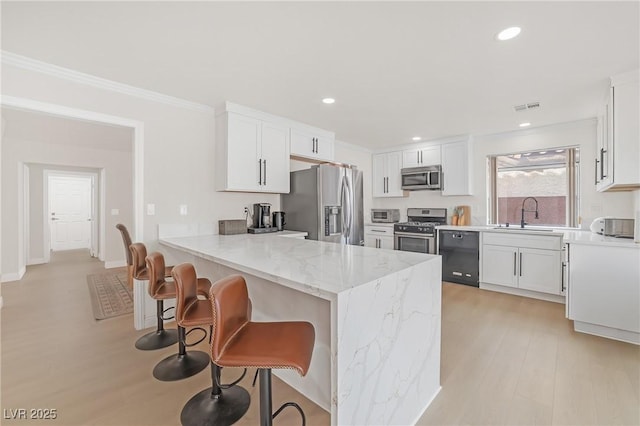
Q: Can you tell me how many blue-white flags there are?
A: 0